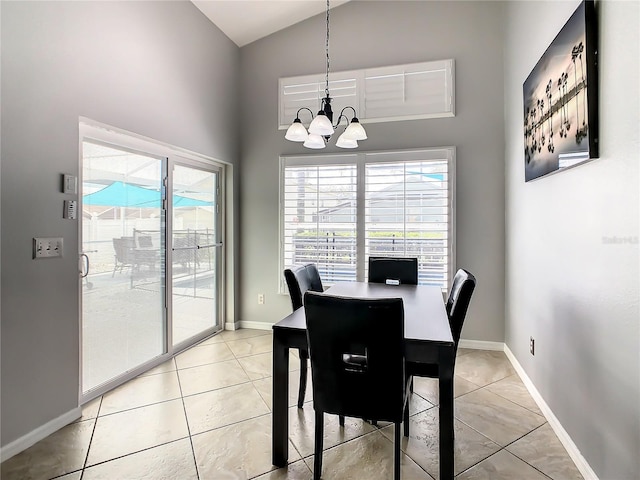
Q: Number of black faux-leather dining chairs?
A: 4